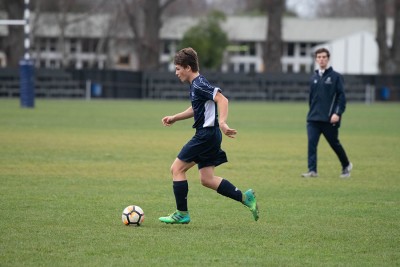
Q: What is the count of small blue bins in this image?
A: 2